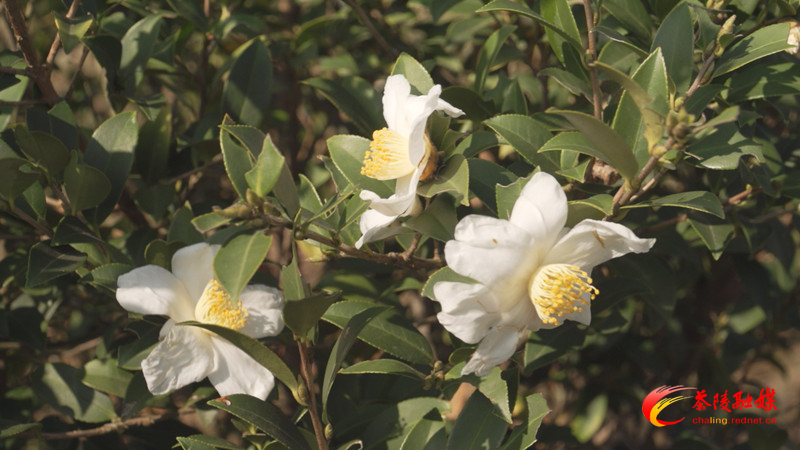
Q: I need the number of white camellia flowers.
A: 3